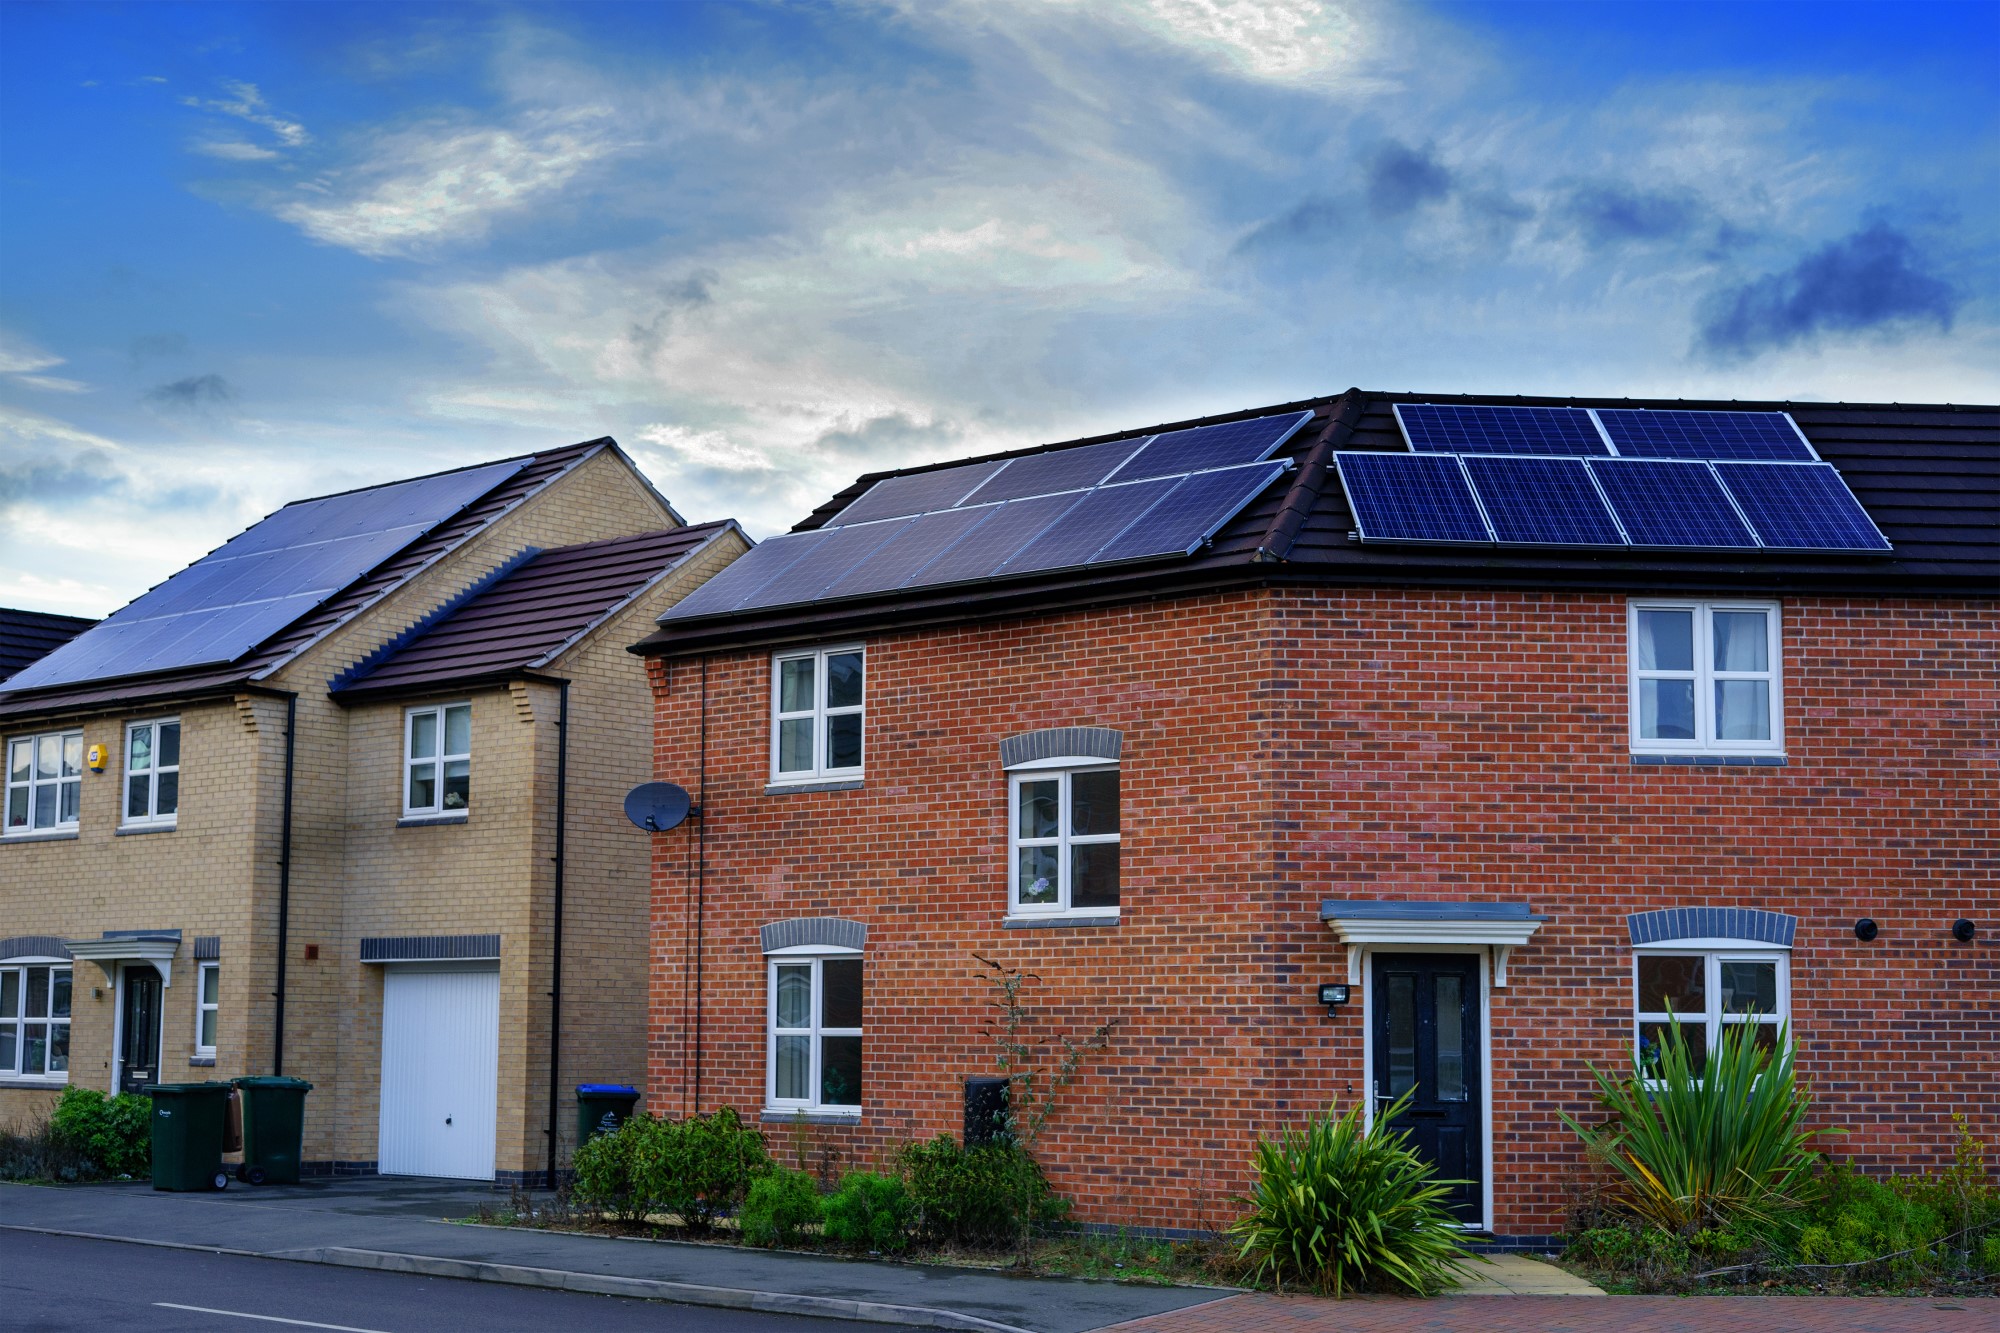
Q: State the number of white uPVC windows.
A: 10